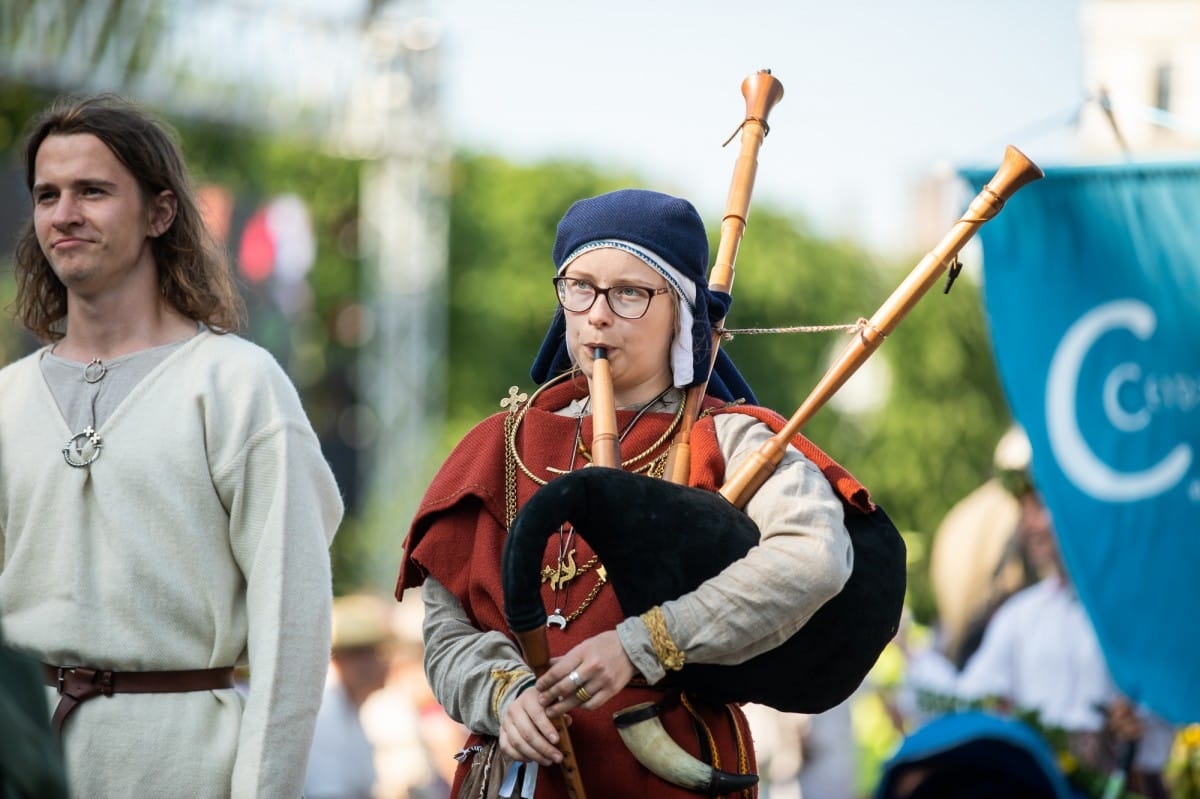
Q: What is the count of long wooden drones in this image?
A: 2